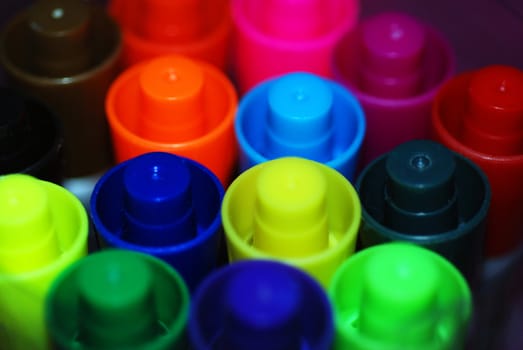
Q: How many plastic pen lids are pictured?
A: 15